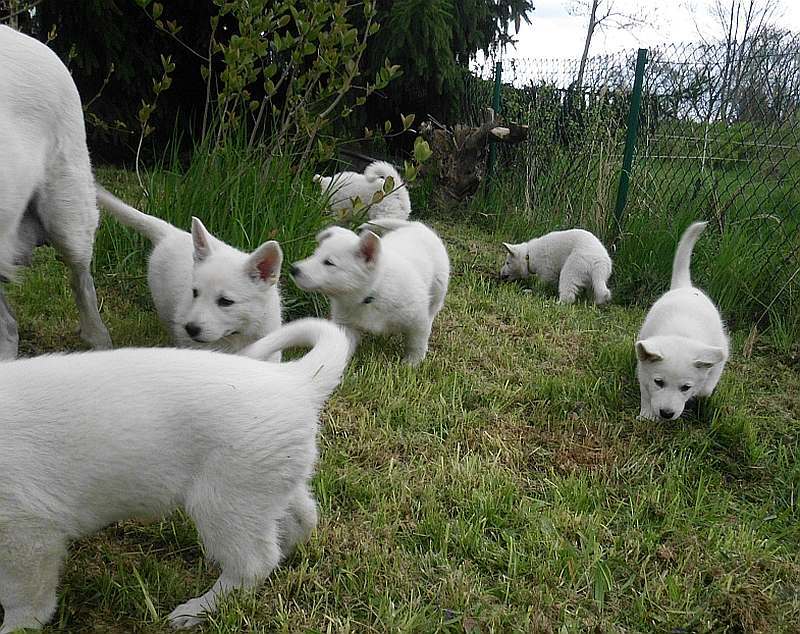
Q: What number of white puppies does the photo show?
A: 6